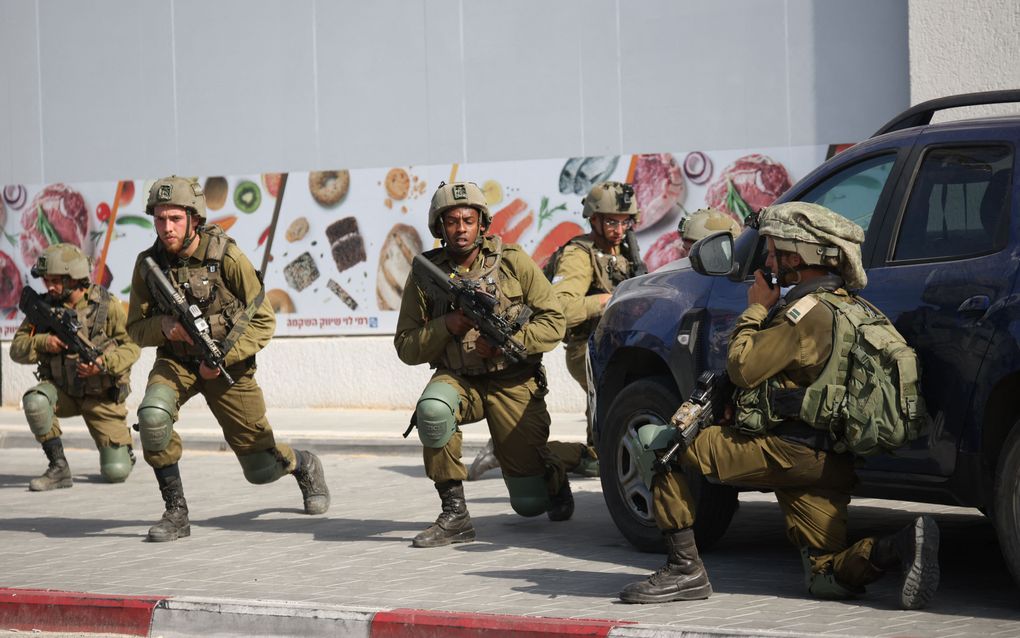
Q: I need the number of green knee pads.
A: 9